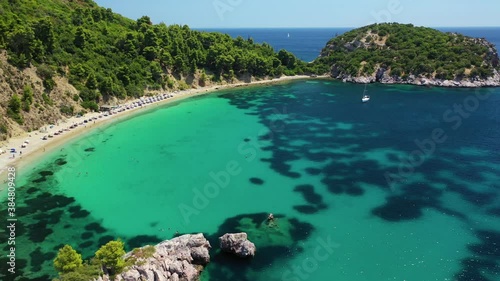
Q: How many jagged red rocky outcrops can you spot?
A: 0